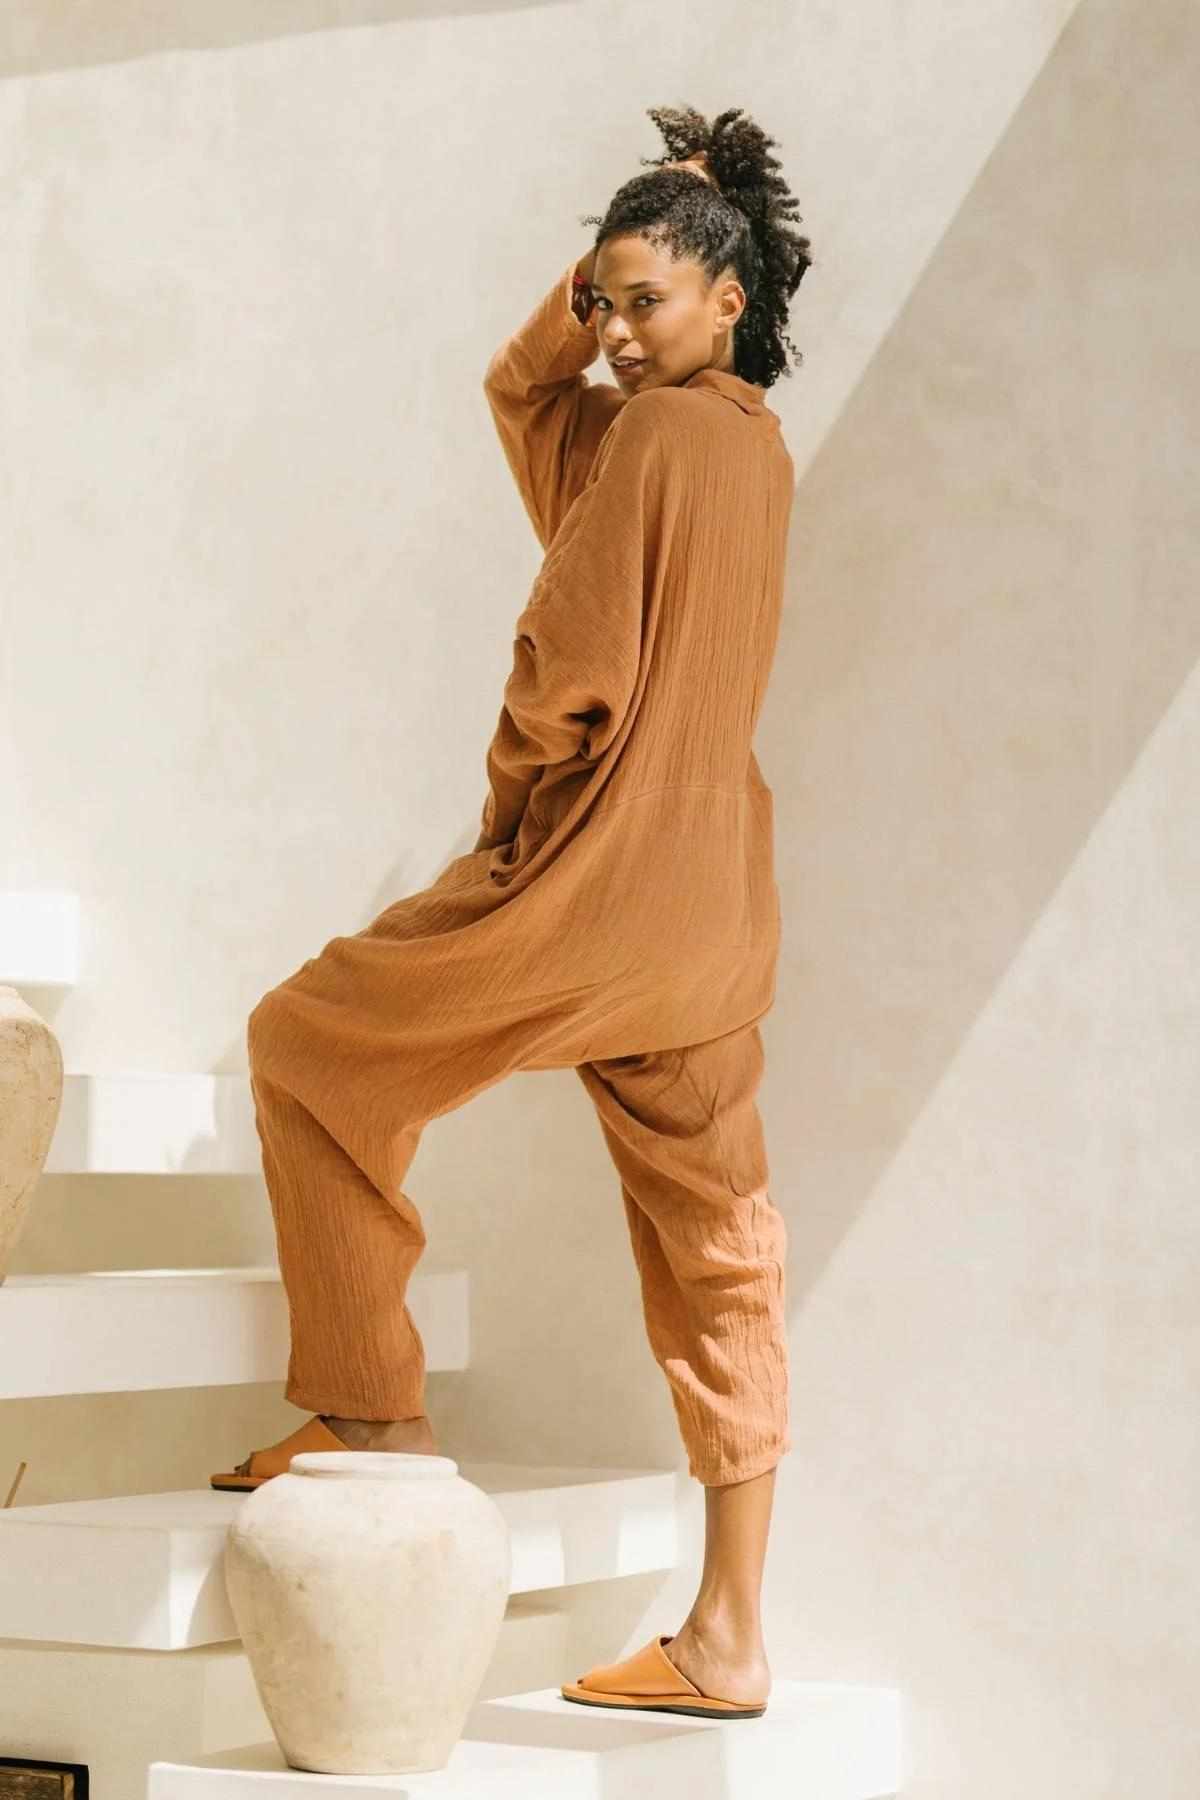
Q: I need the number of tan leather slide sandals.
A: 2